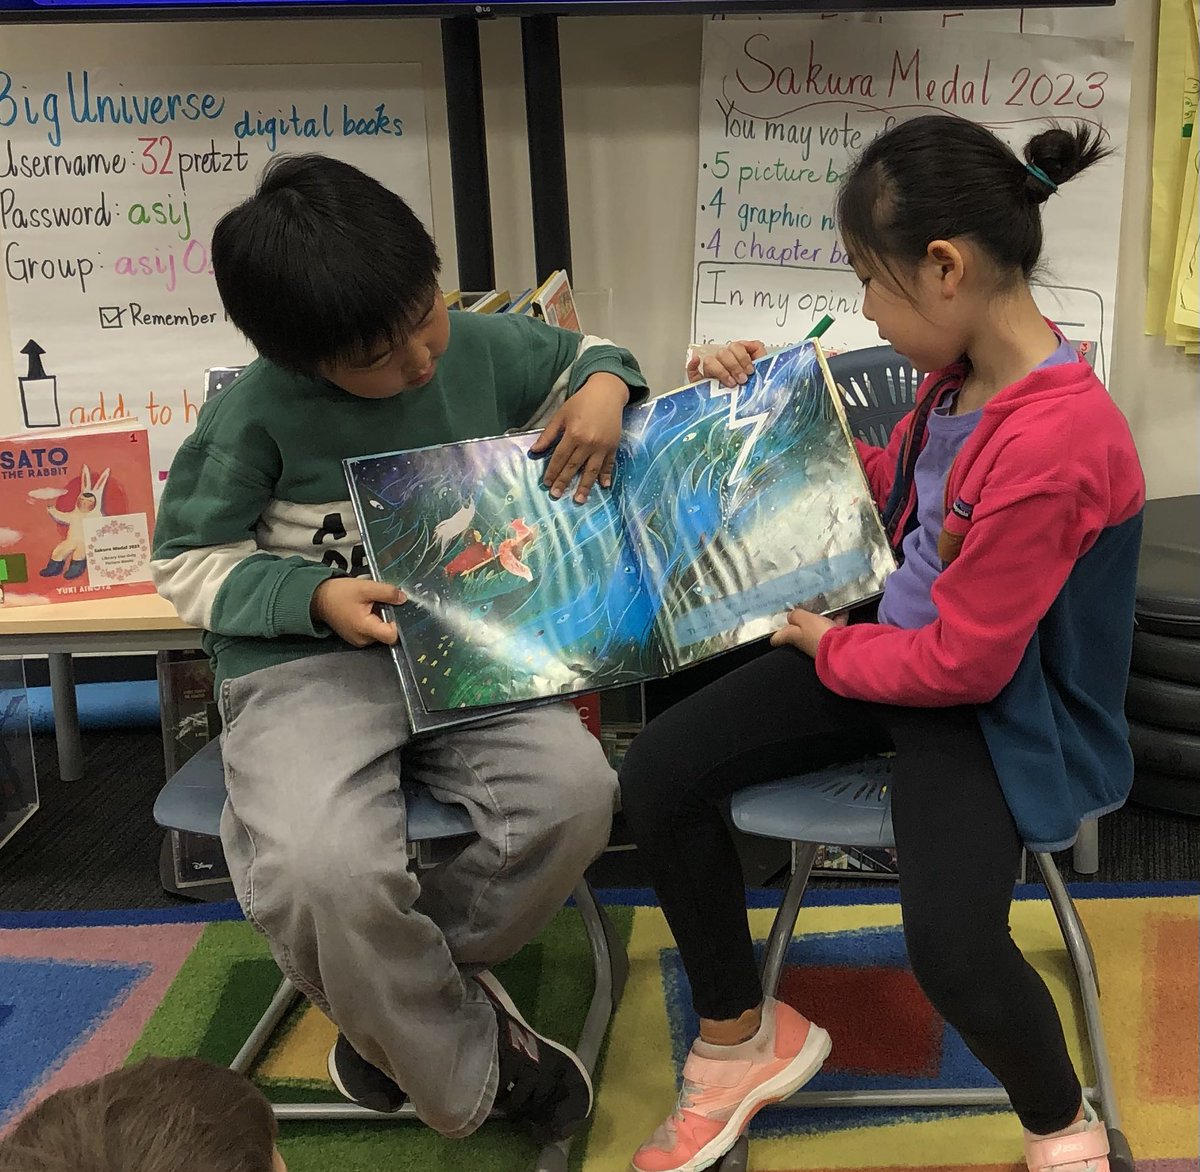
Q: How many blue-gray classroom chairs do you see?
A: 2